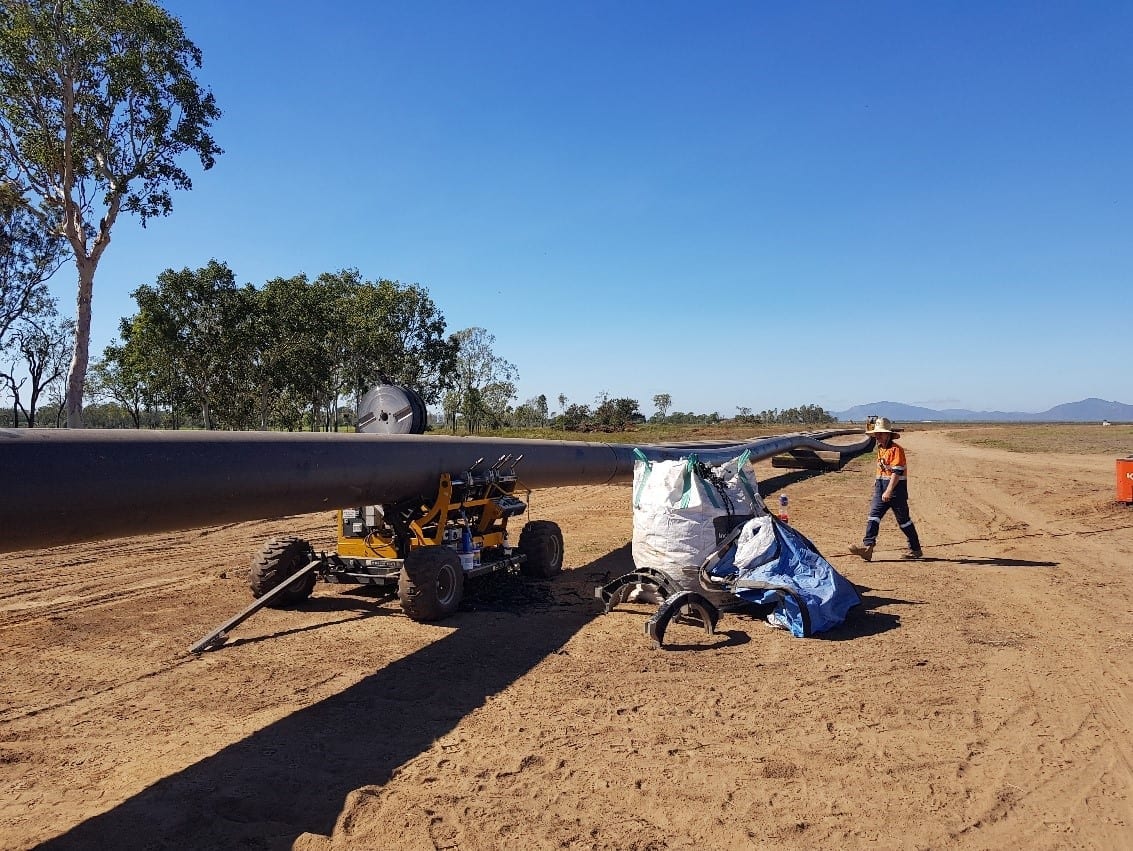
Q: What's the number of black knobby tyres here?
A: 3